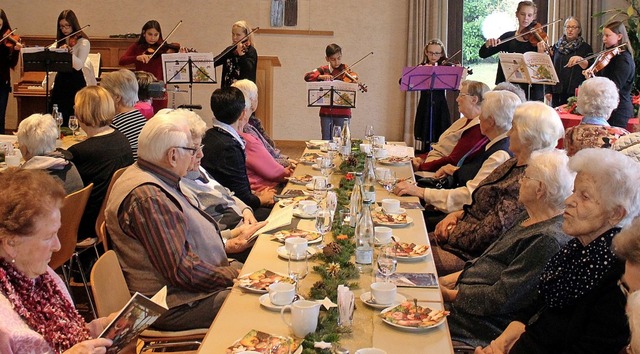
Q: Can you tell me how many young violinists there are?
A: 8